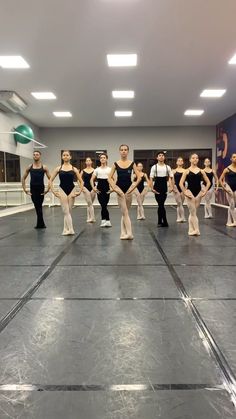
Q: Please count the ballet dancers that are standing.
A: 11